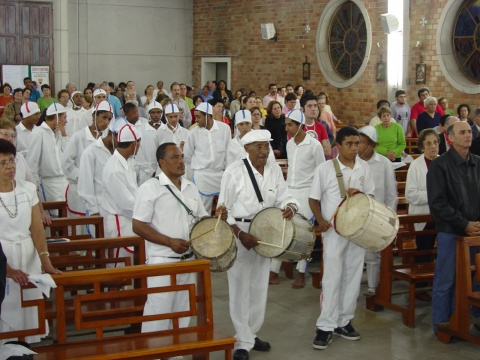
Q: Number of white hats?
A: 14